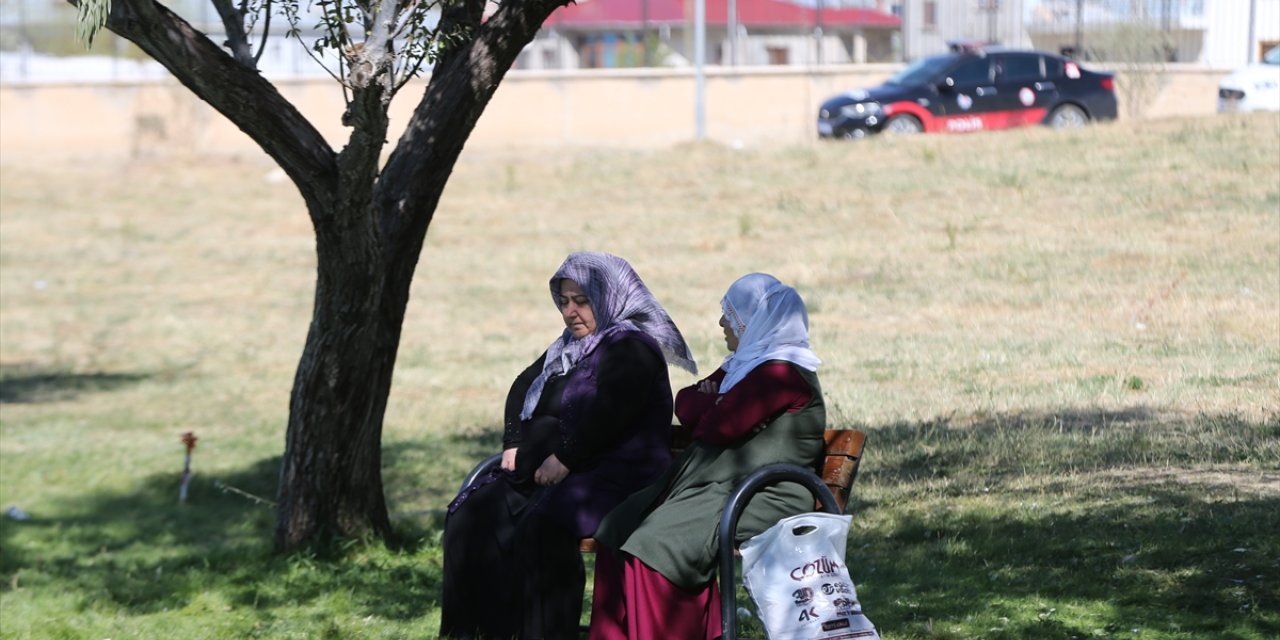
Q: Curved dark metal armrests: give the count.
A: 2